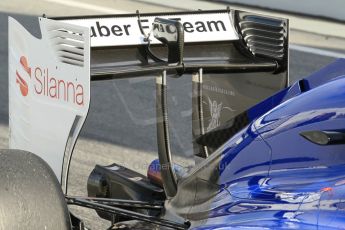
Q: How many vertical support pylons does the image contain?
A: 2